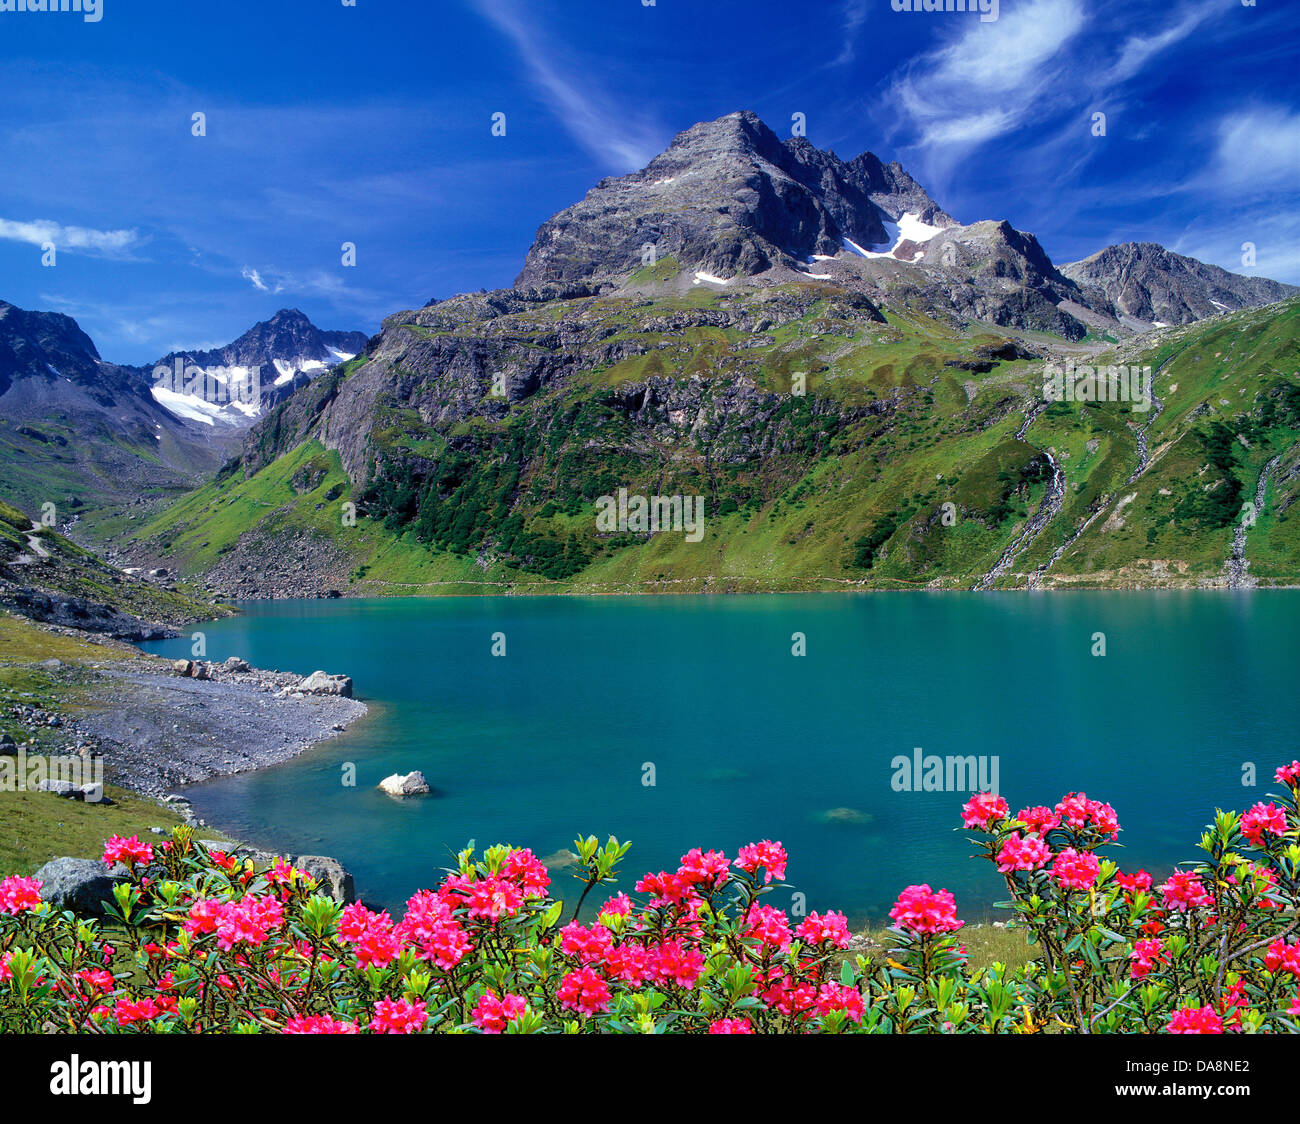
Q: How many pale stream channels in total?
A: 3